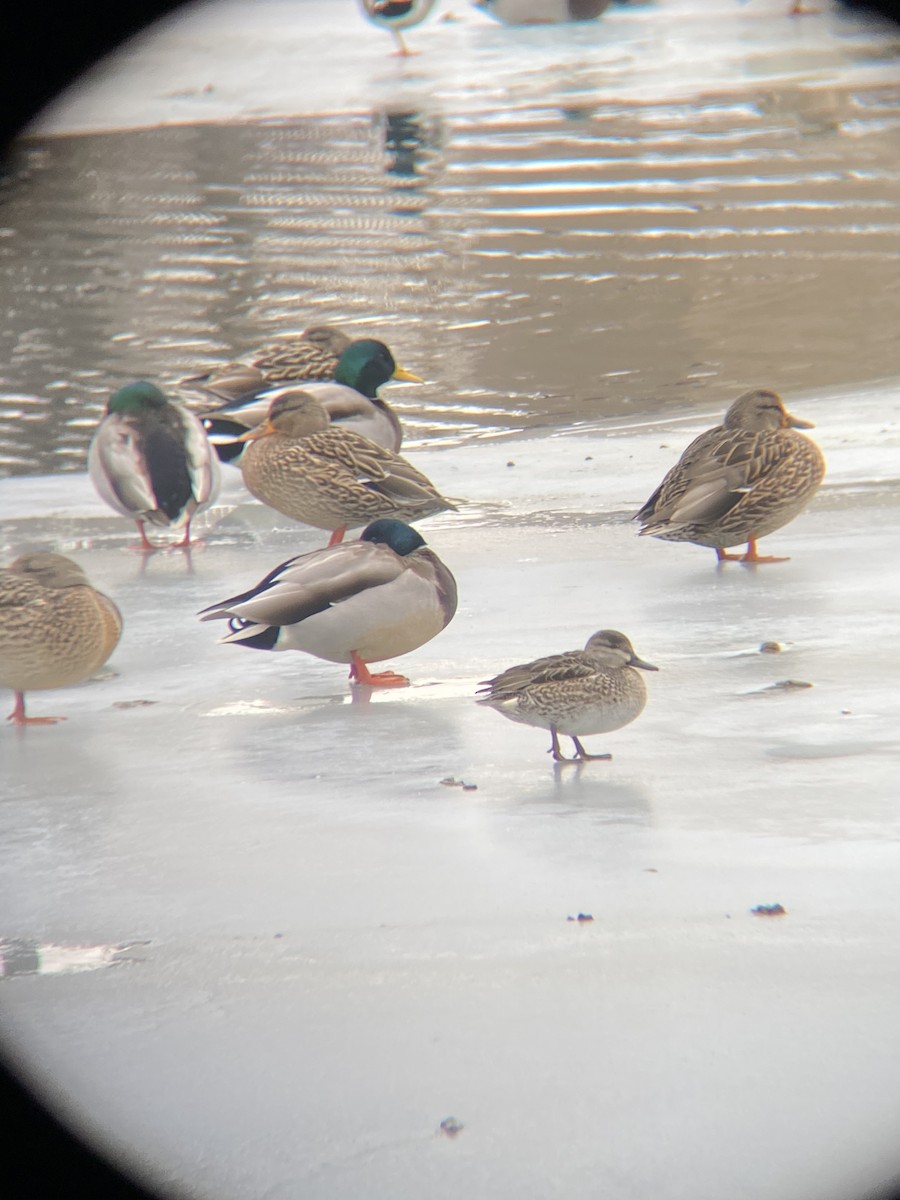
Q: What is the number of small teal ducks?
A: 1